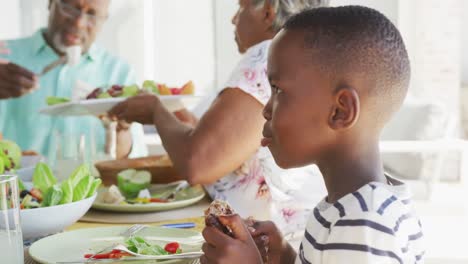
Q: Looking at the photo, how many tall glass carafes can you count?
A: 0